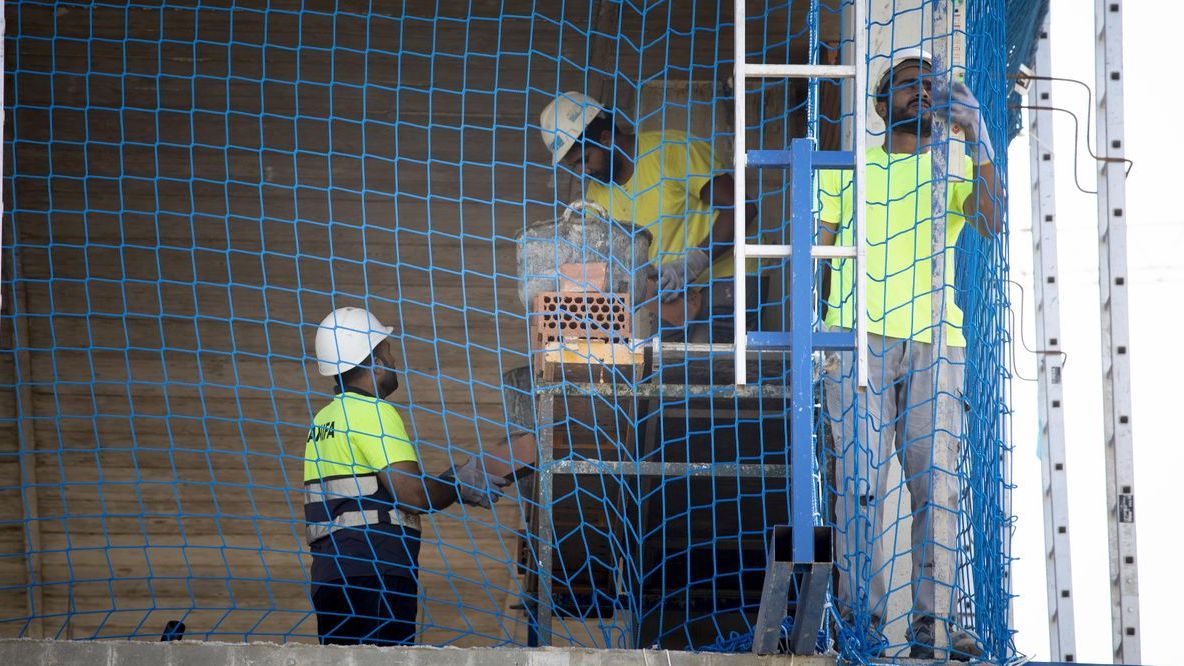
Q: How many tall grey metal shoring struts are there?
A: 2